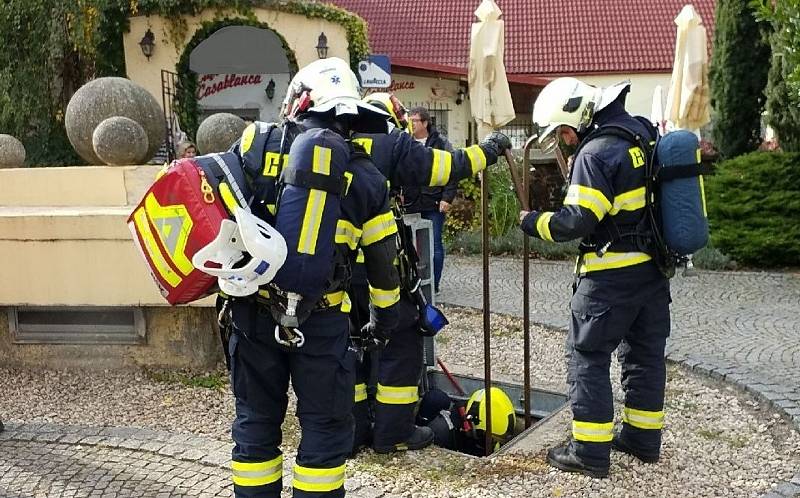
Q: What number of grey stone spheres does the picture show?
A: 4